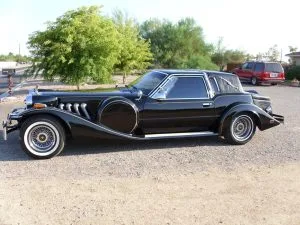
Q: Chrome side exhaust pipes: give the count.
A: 4